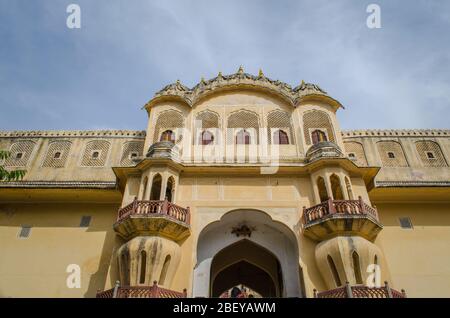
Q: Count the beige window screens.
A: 12